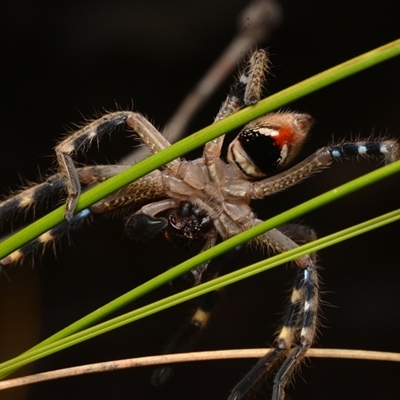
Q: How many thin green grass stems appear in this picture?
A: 3